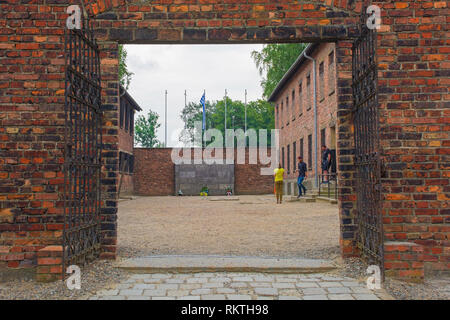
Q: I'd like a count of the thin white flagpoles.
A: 5